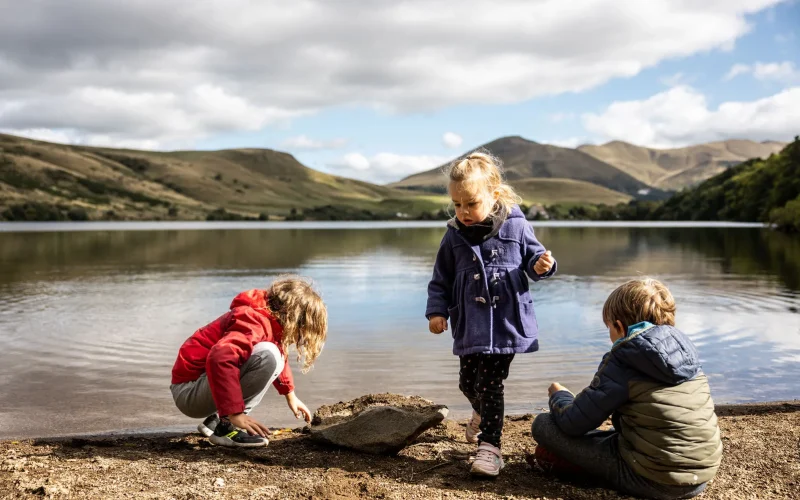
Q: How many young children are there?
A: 3